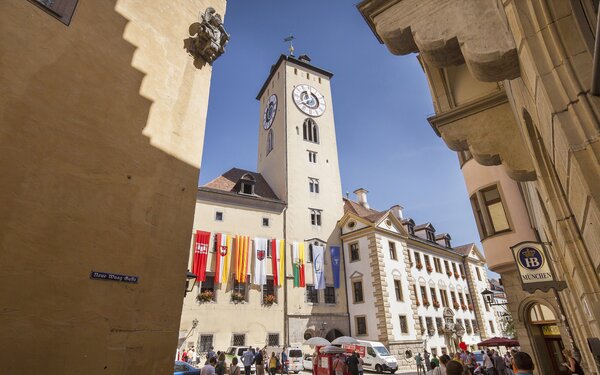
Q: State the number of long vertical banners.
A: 8